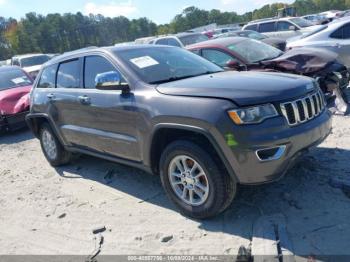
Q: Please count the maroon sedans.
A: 1